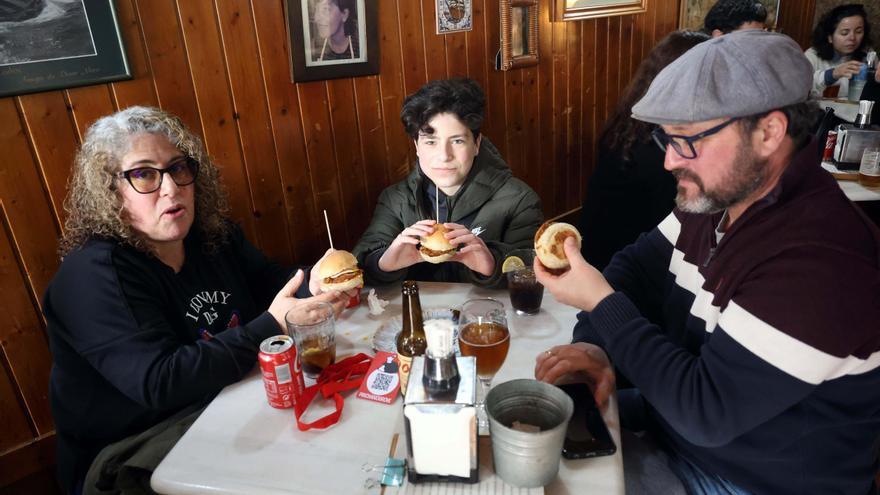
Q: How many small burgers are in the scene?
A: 3